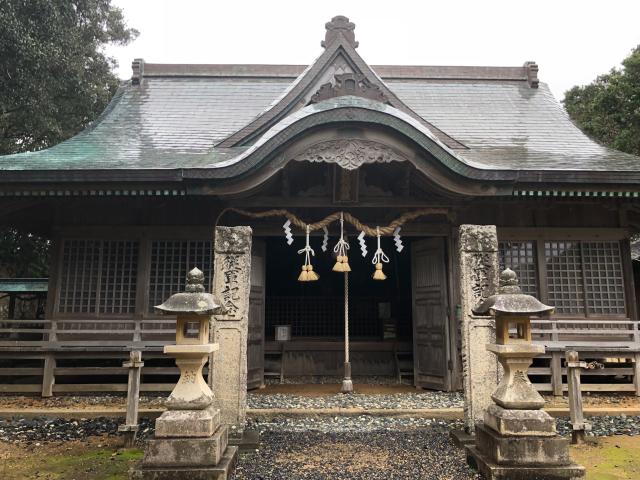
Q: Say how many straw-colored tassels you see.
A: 5